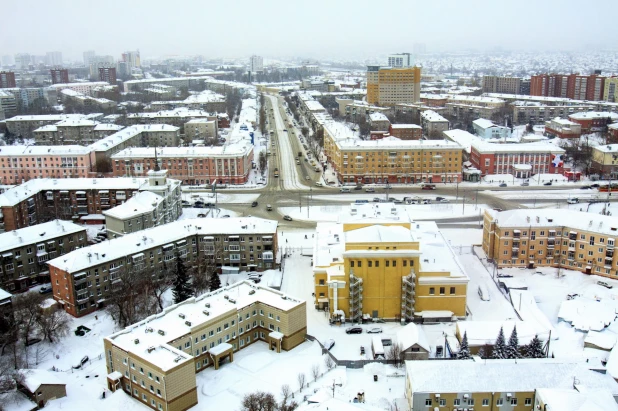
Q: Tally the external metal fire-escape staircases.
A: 2